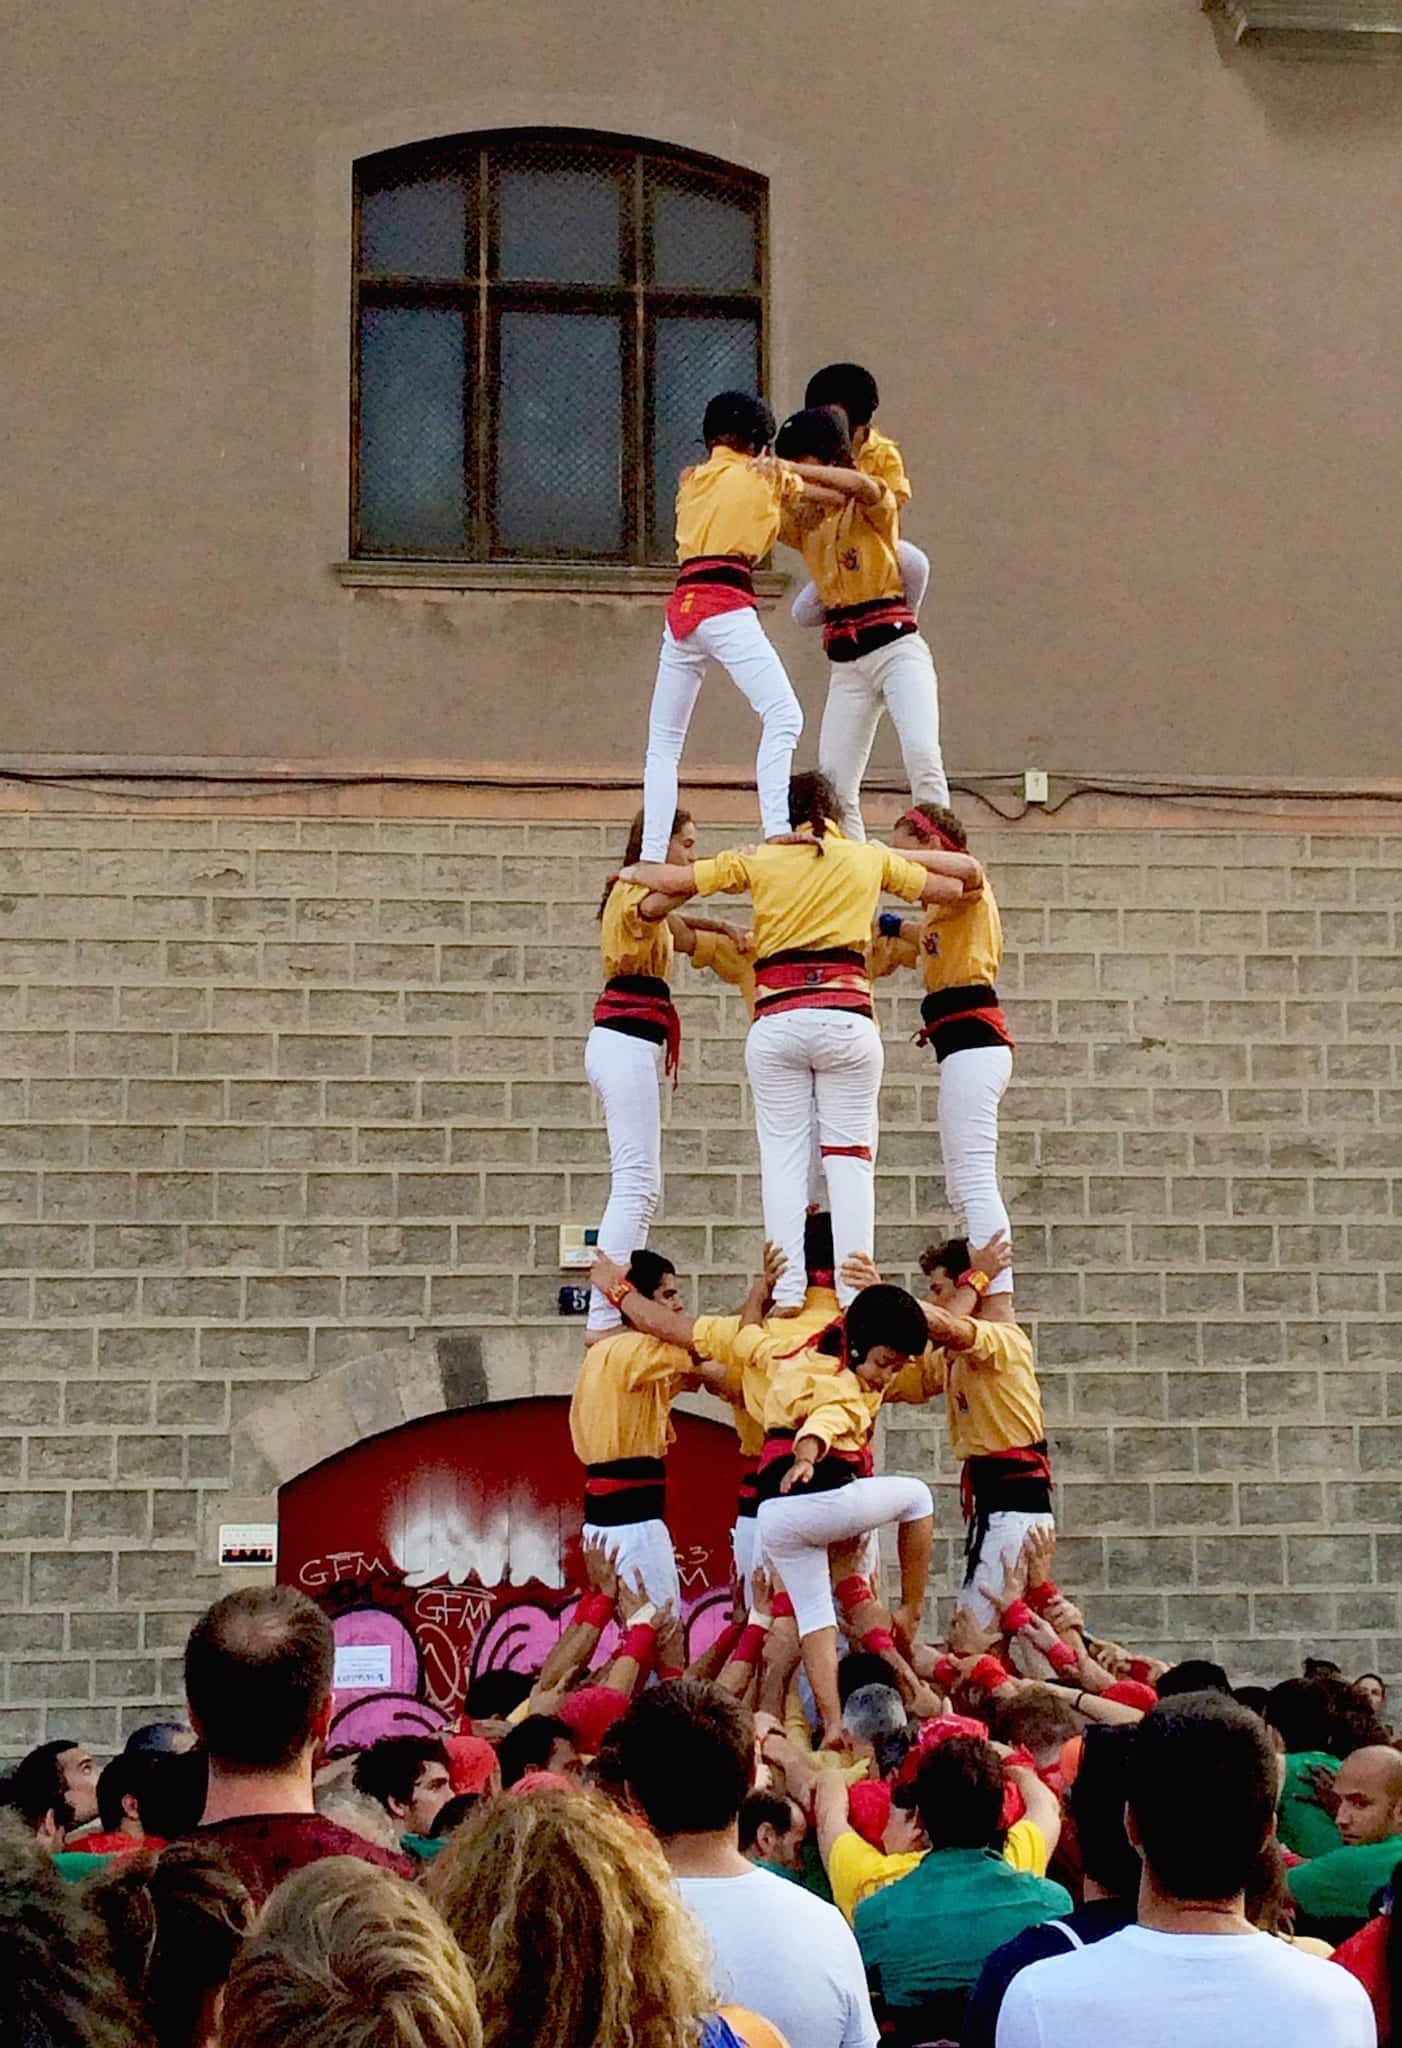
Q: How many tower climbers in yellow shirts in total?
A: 12